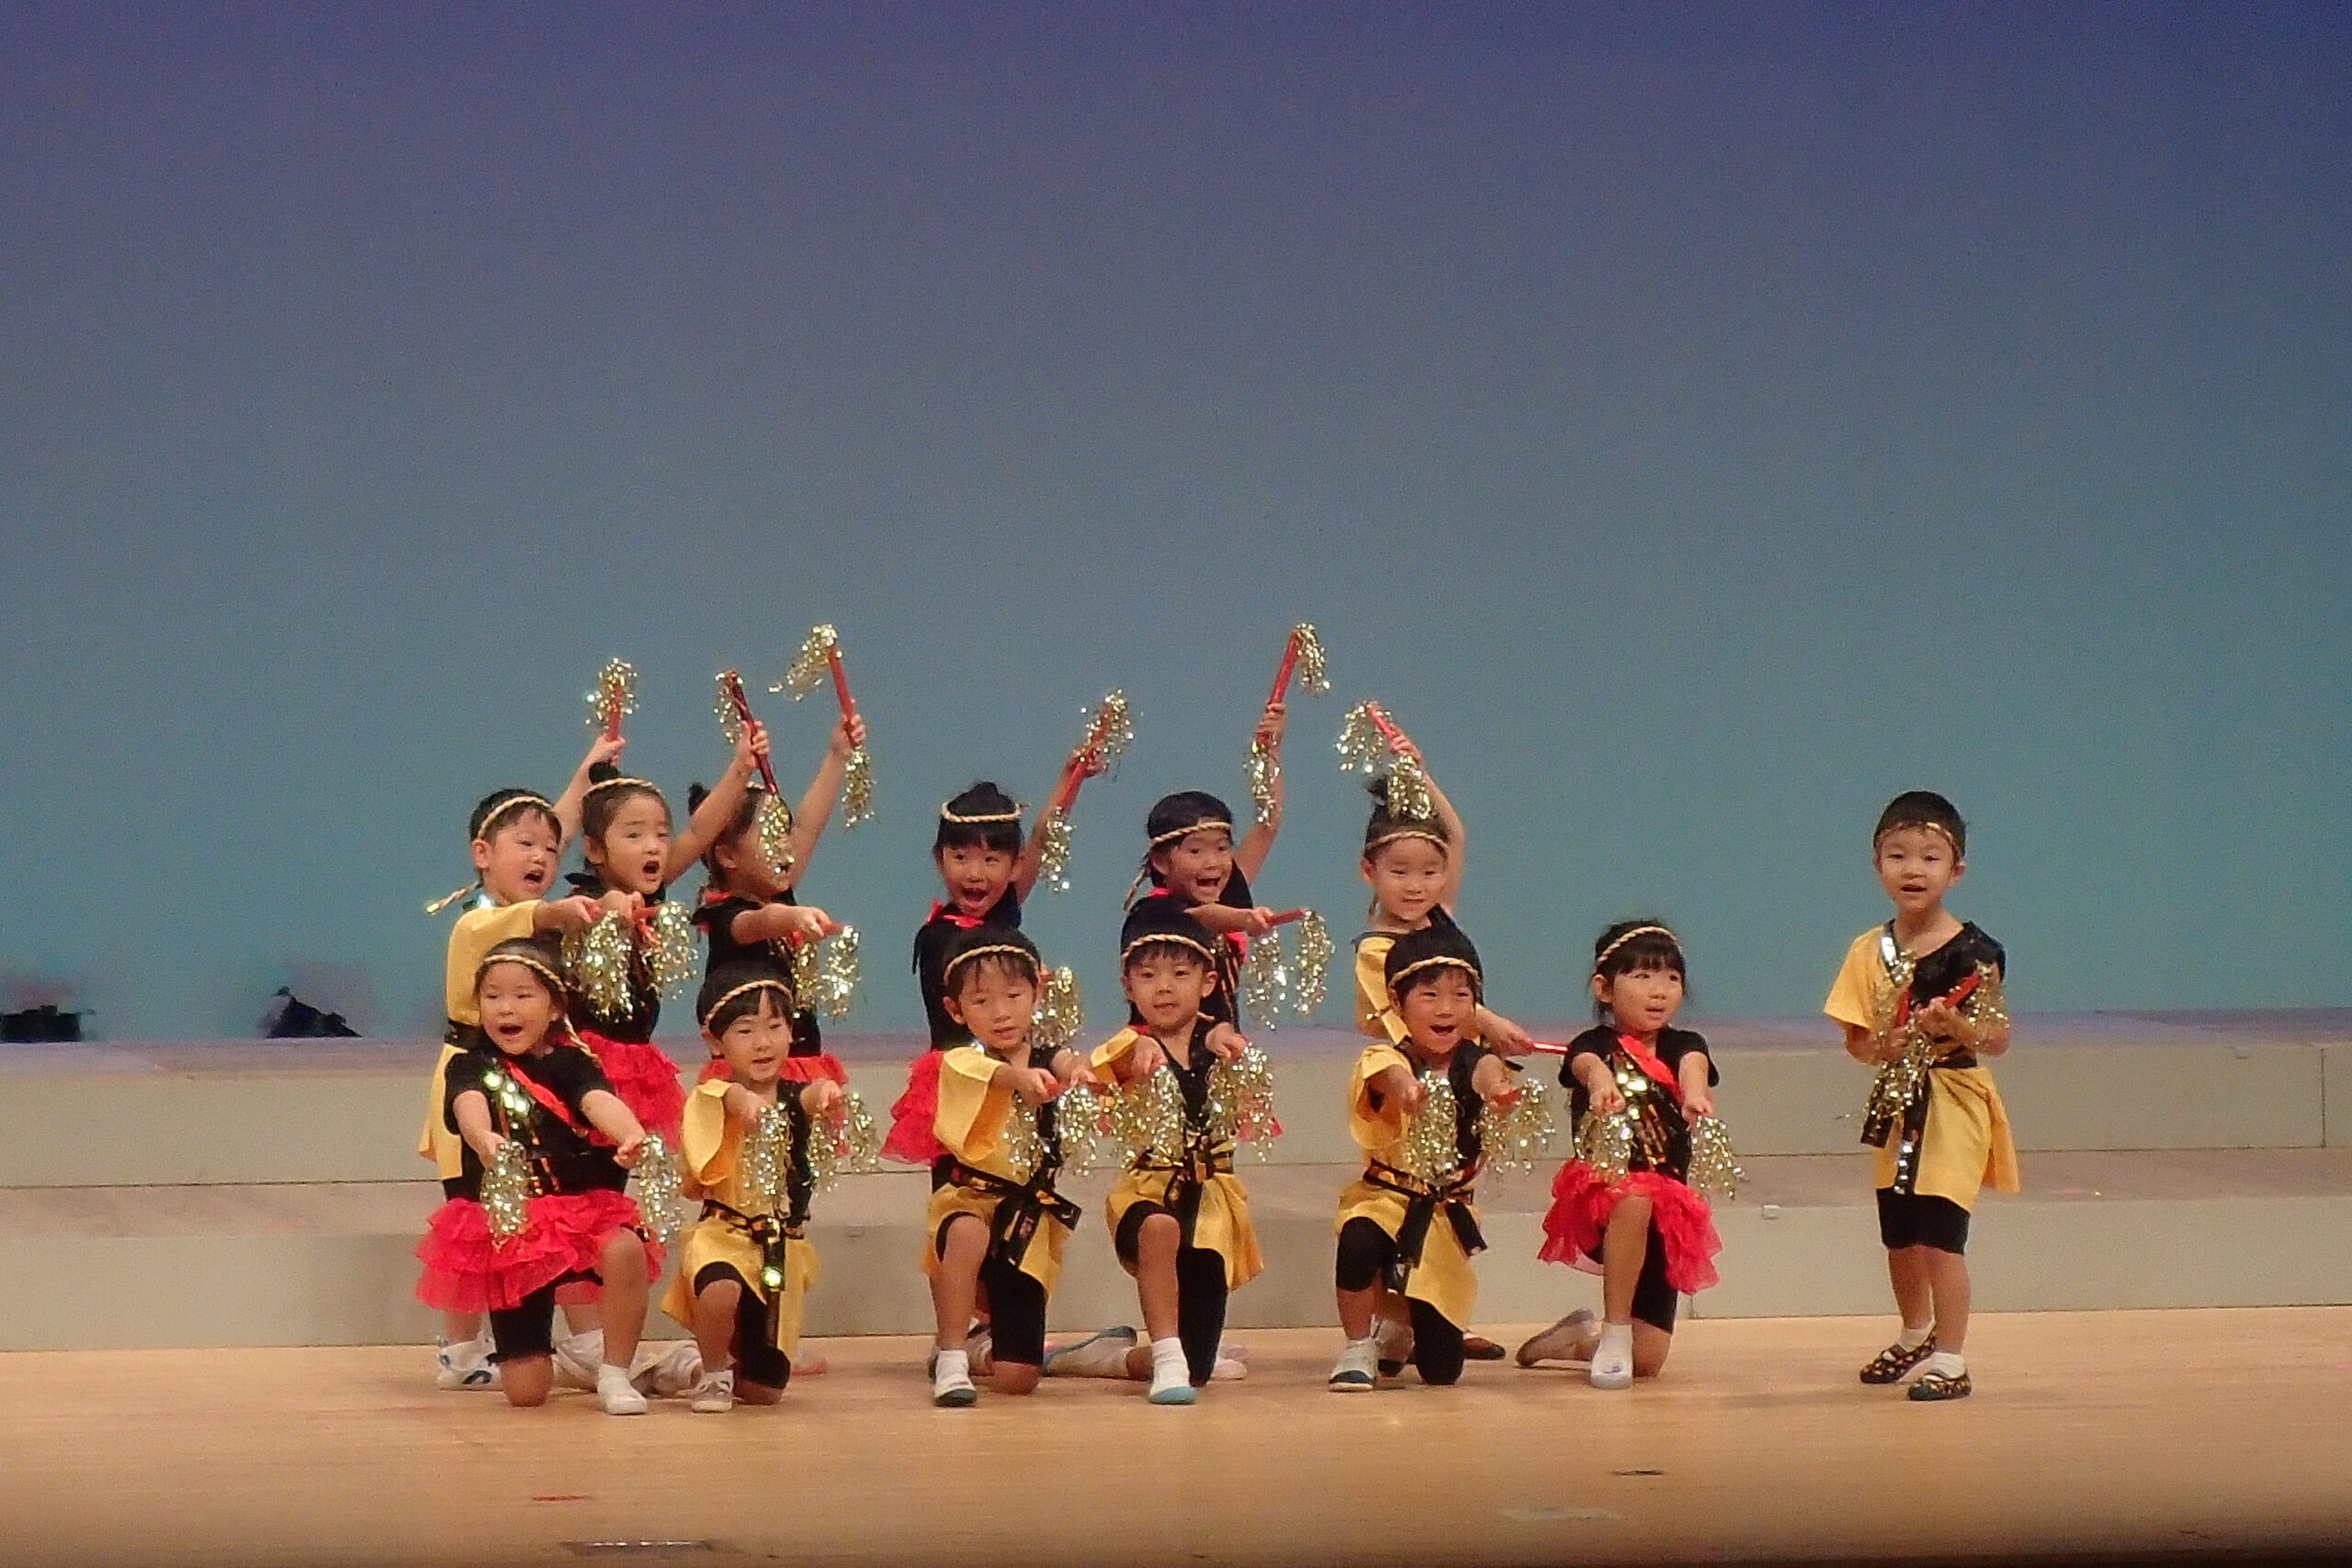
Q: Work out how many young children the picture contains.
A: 13